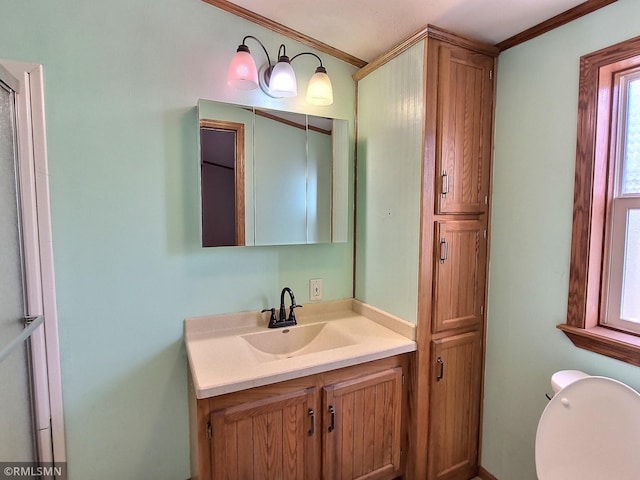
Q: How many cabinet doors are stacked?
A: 3